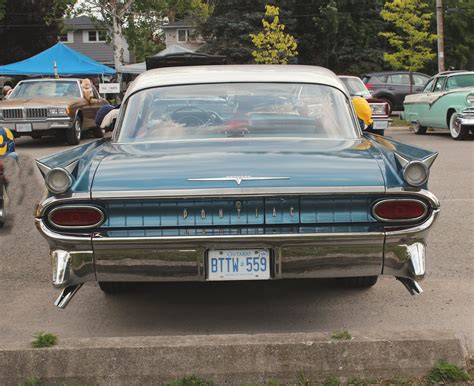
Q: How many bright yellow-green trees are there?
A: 2